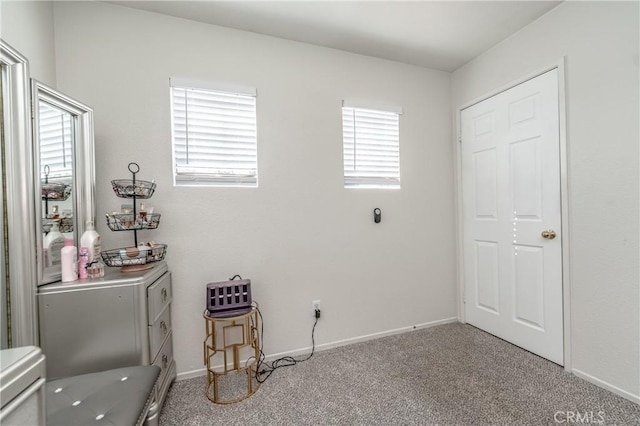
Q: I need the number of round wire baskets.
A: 3